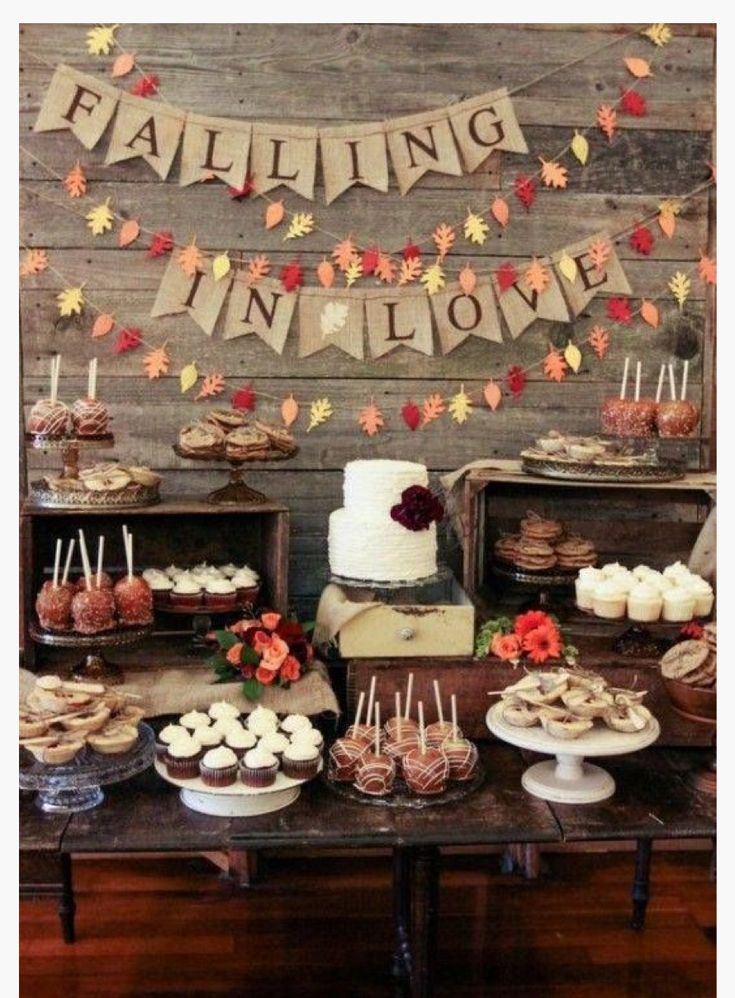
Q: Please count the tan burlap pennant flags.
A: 14